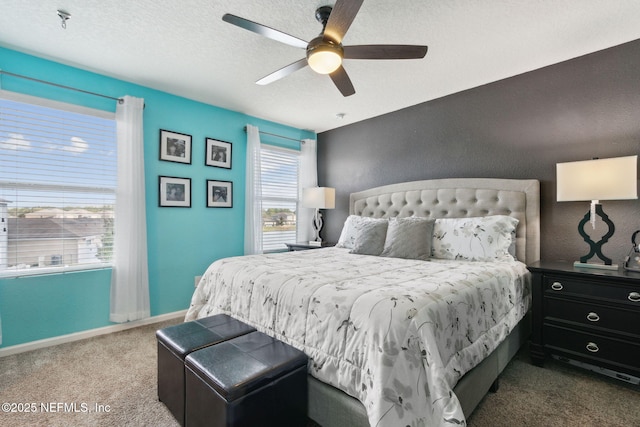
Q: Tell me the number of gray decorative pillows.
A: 2